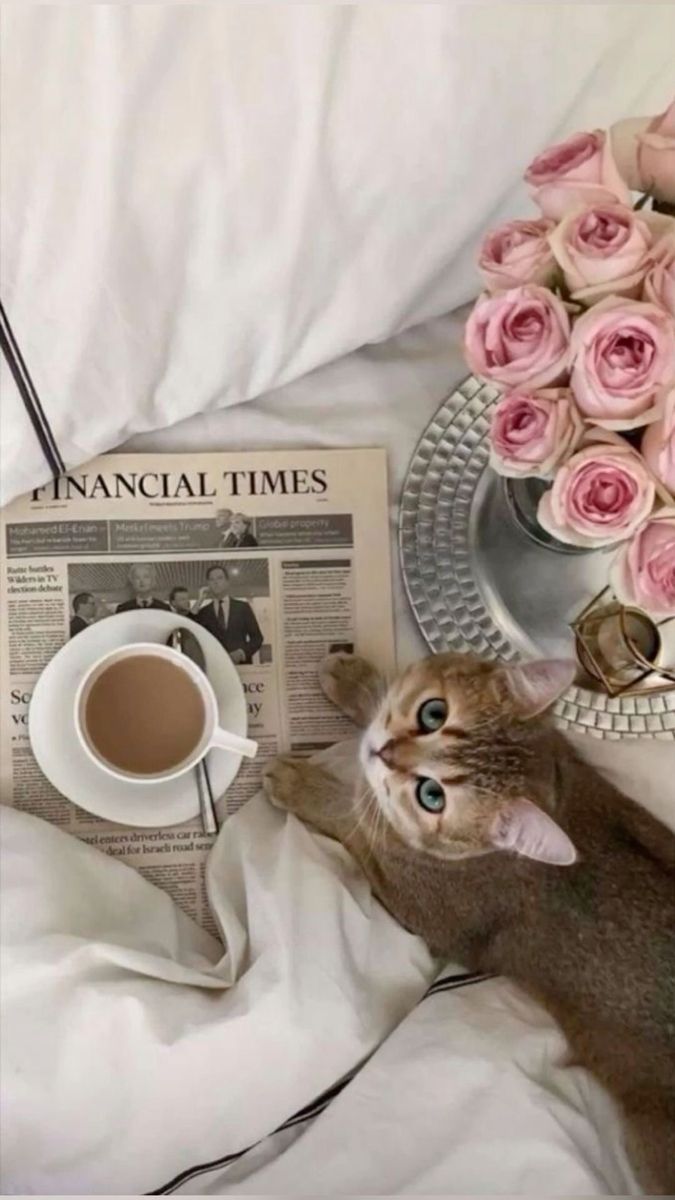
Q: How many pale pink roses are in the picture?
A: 11